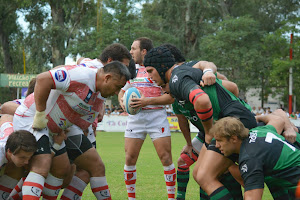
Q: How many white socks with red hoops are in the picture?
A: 8